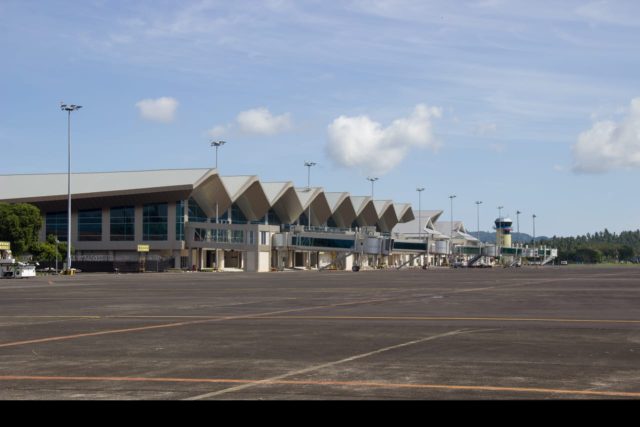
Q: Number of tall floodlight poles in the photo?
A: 10